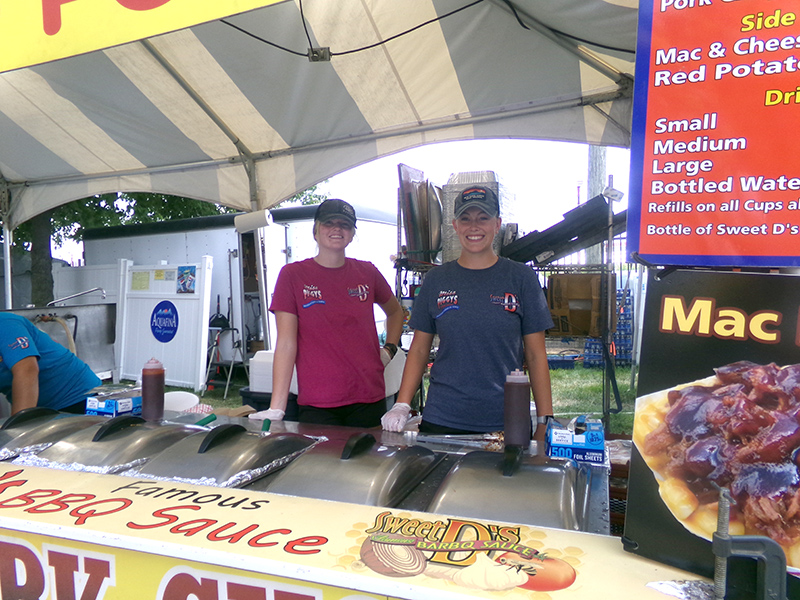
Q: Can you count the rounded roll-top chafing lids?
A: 5